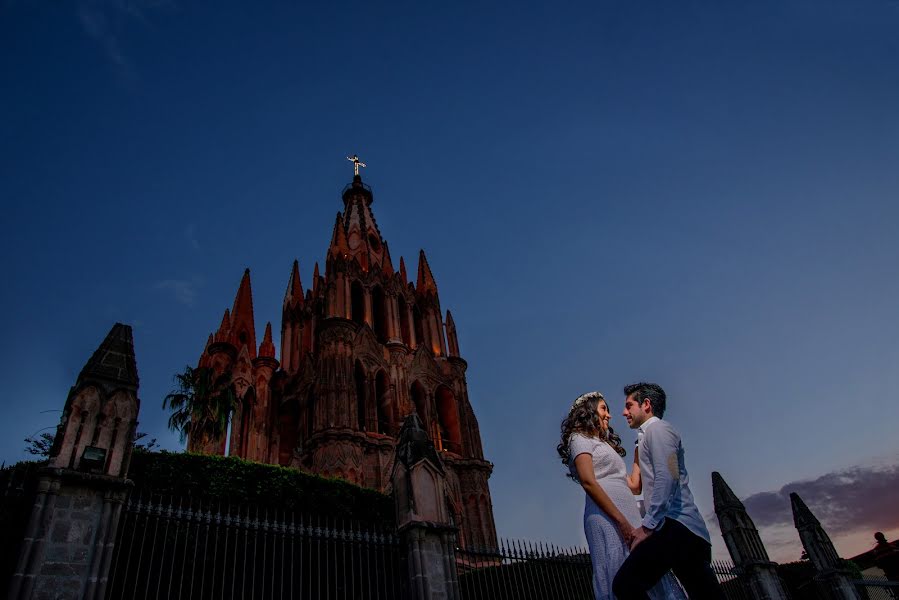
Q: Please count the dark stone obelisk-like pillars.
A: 4